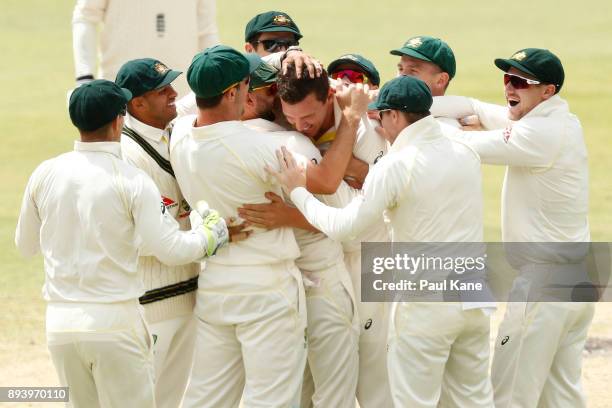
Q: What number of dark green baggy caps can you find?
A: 9